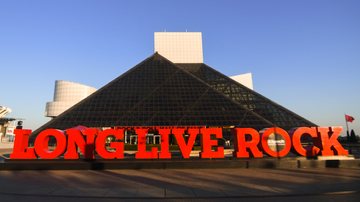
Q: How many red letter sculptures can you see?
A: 12